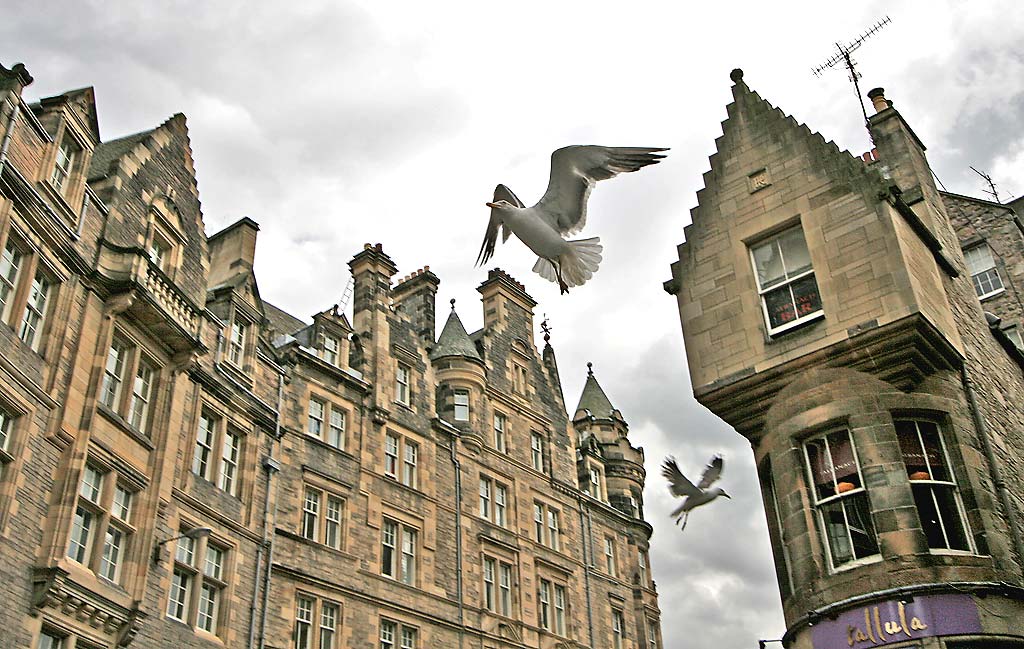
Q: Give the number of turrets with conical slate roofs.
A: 2